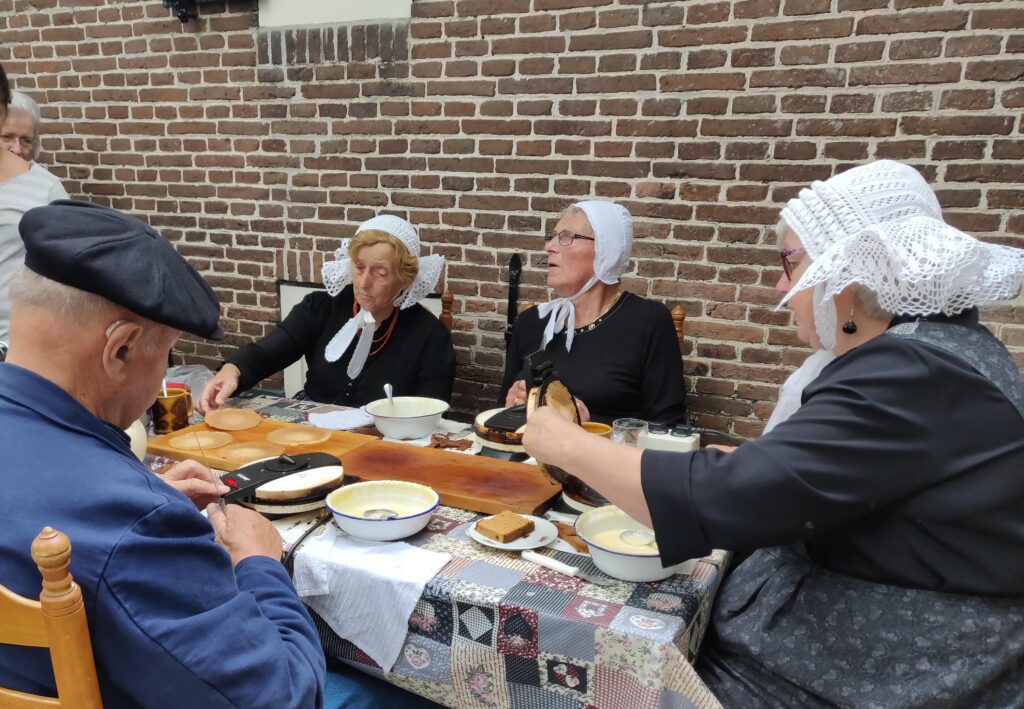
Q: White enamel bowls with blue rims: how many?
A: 3